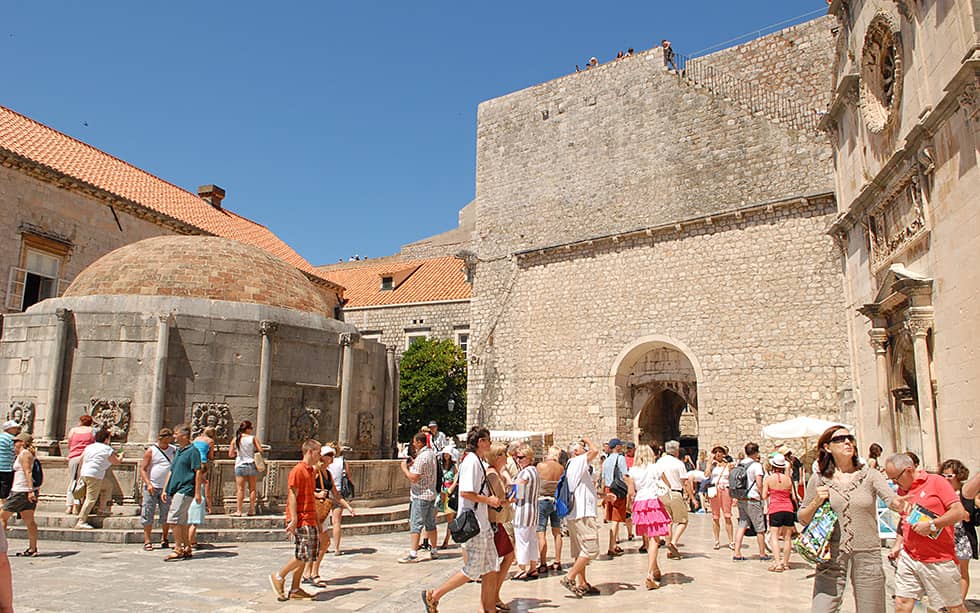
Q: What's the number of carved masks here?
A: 5